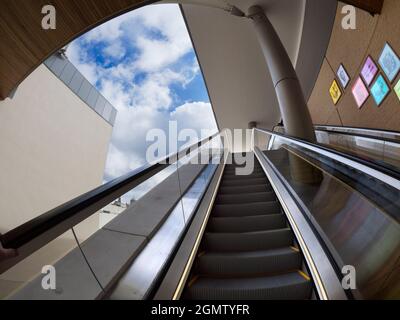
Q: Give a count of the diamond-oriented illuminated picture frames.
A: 7